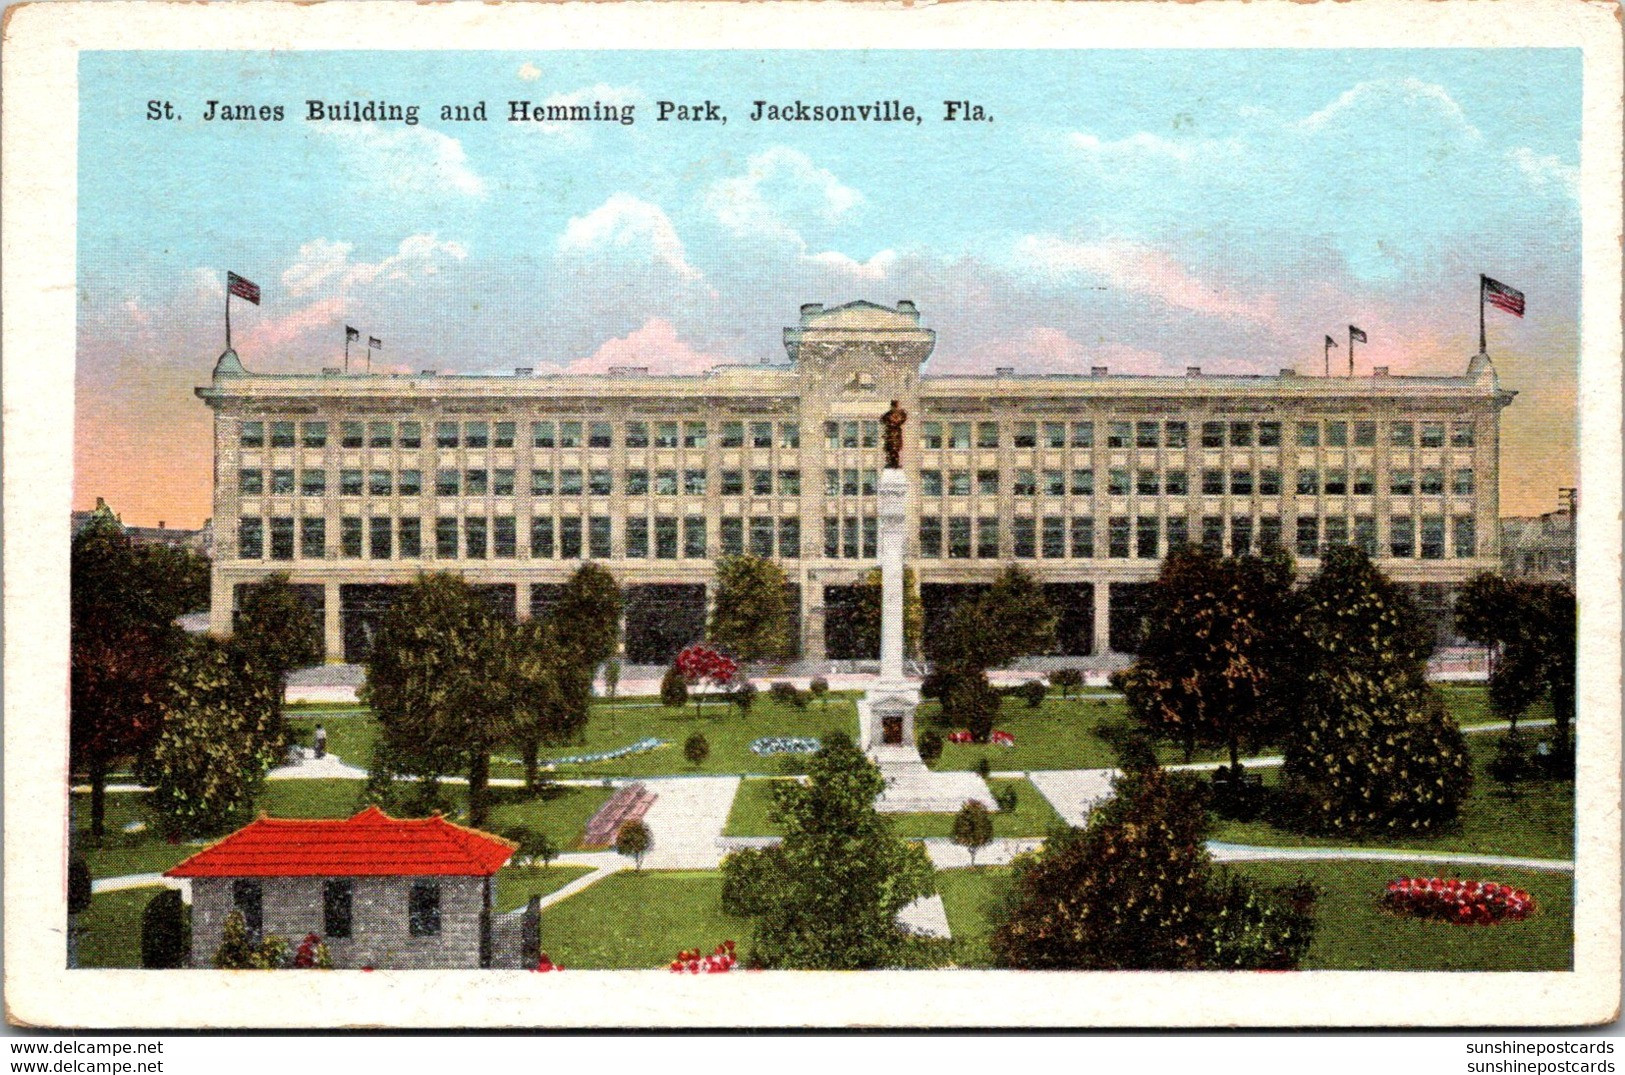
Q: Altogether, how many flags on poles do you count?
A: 6